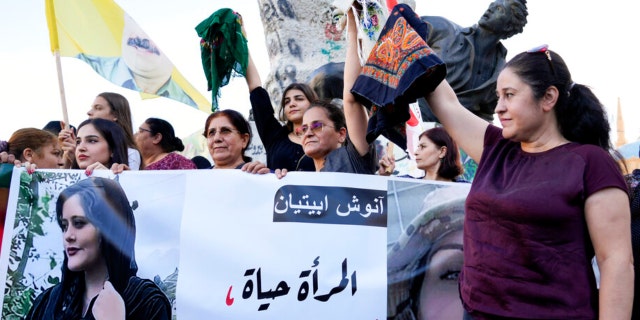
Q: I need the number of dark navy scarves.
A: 1